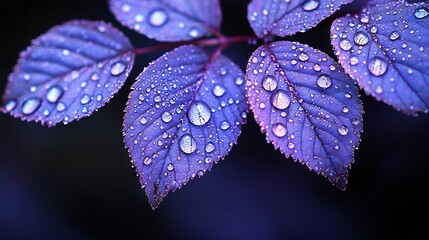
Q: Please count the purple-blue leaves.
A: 6